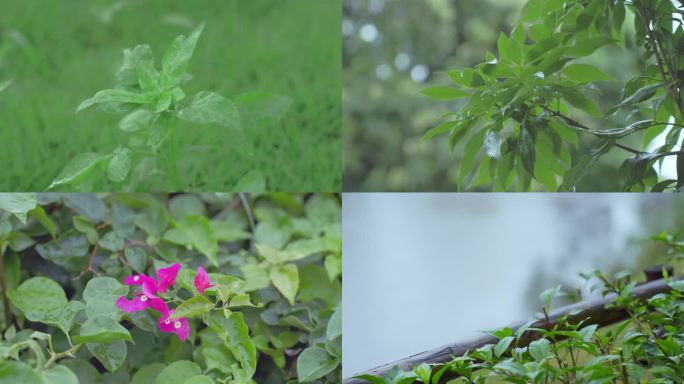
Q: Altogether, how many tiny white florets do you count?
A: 4